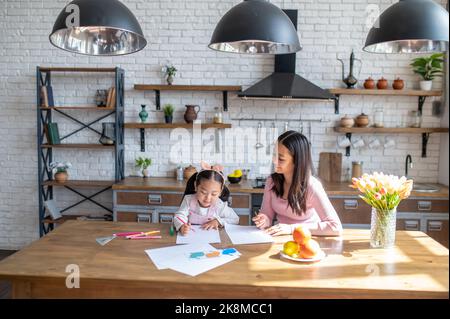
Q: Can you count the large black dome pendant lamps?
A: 3